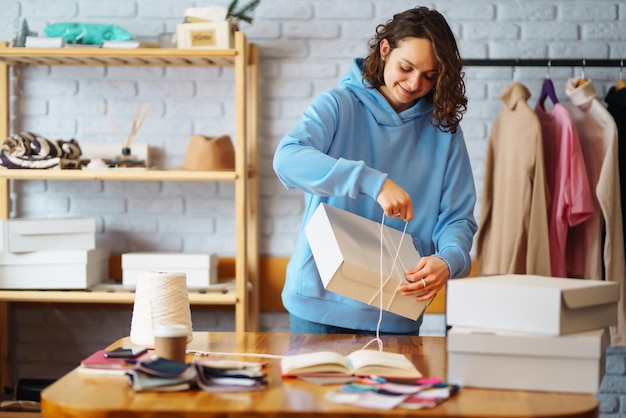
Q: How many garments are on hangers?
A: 4